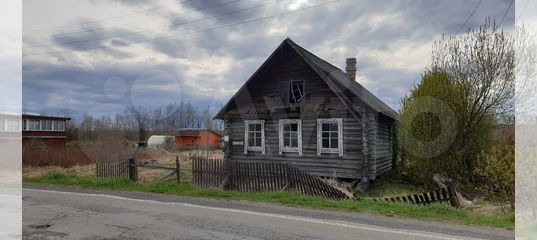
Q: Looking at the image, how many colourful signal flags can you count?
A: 0